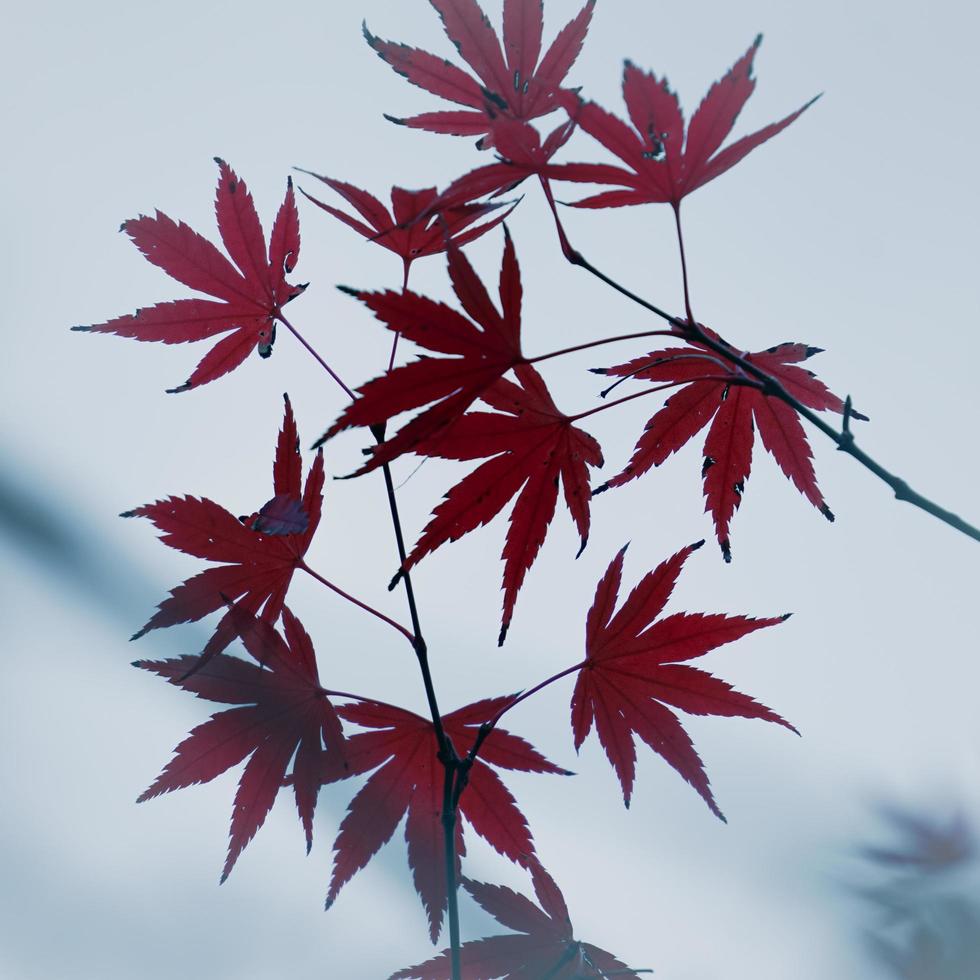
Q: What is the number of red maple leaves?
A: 13